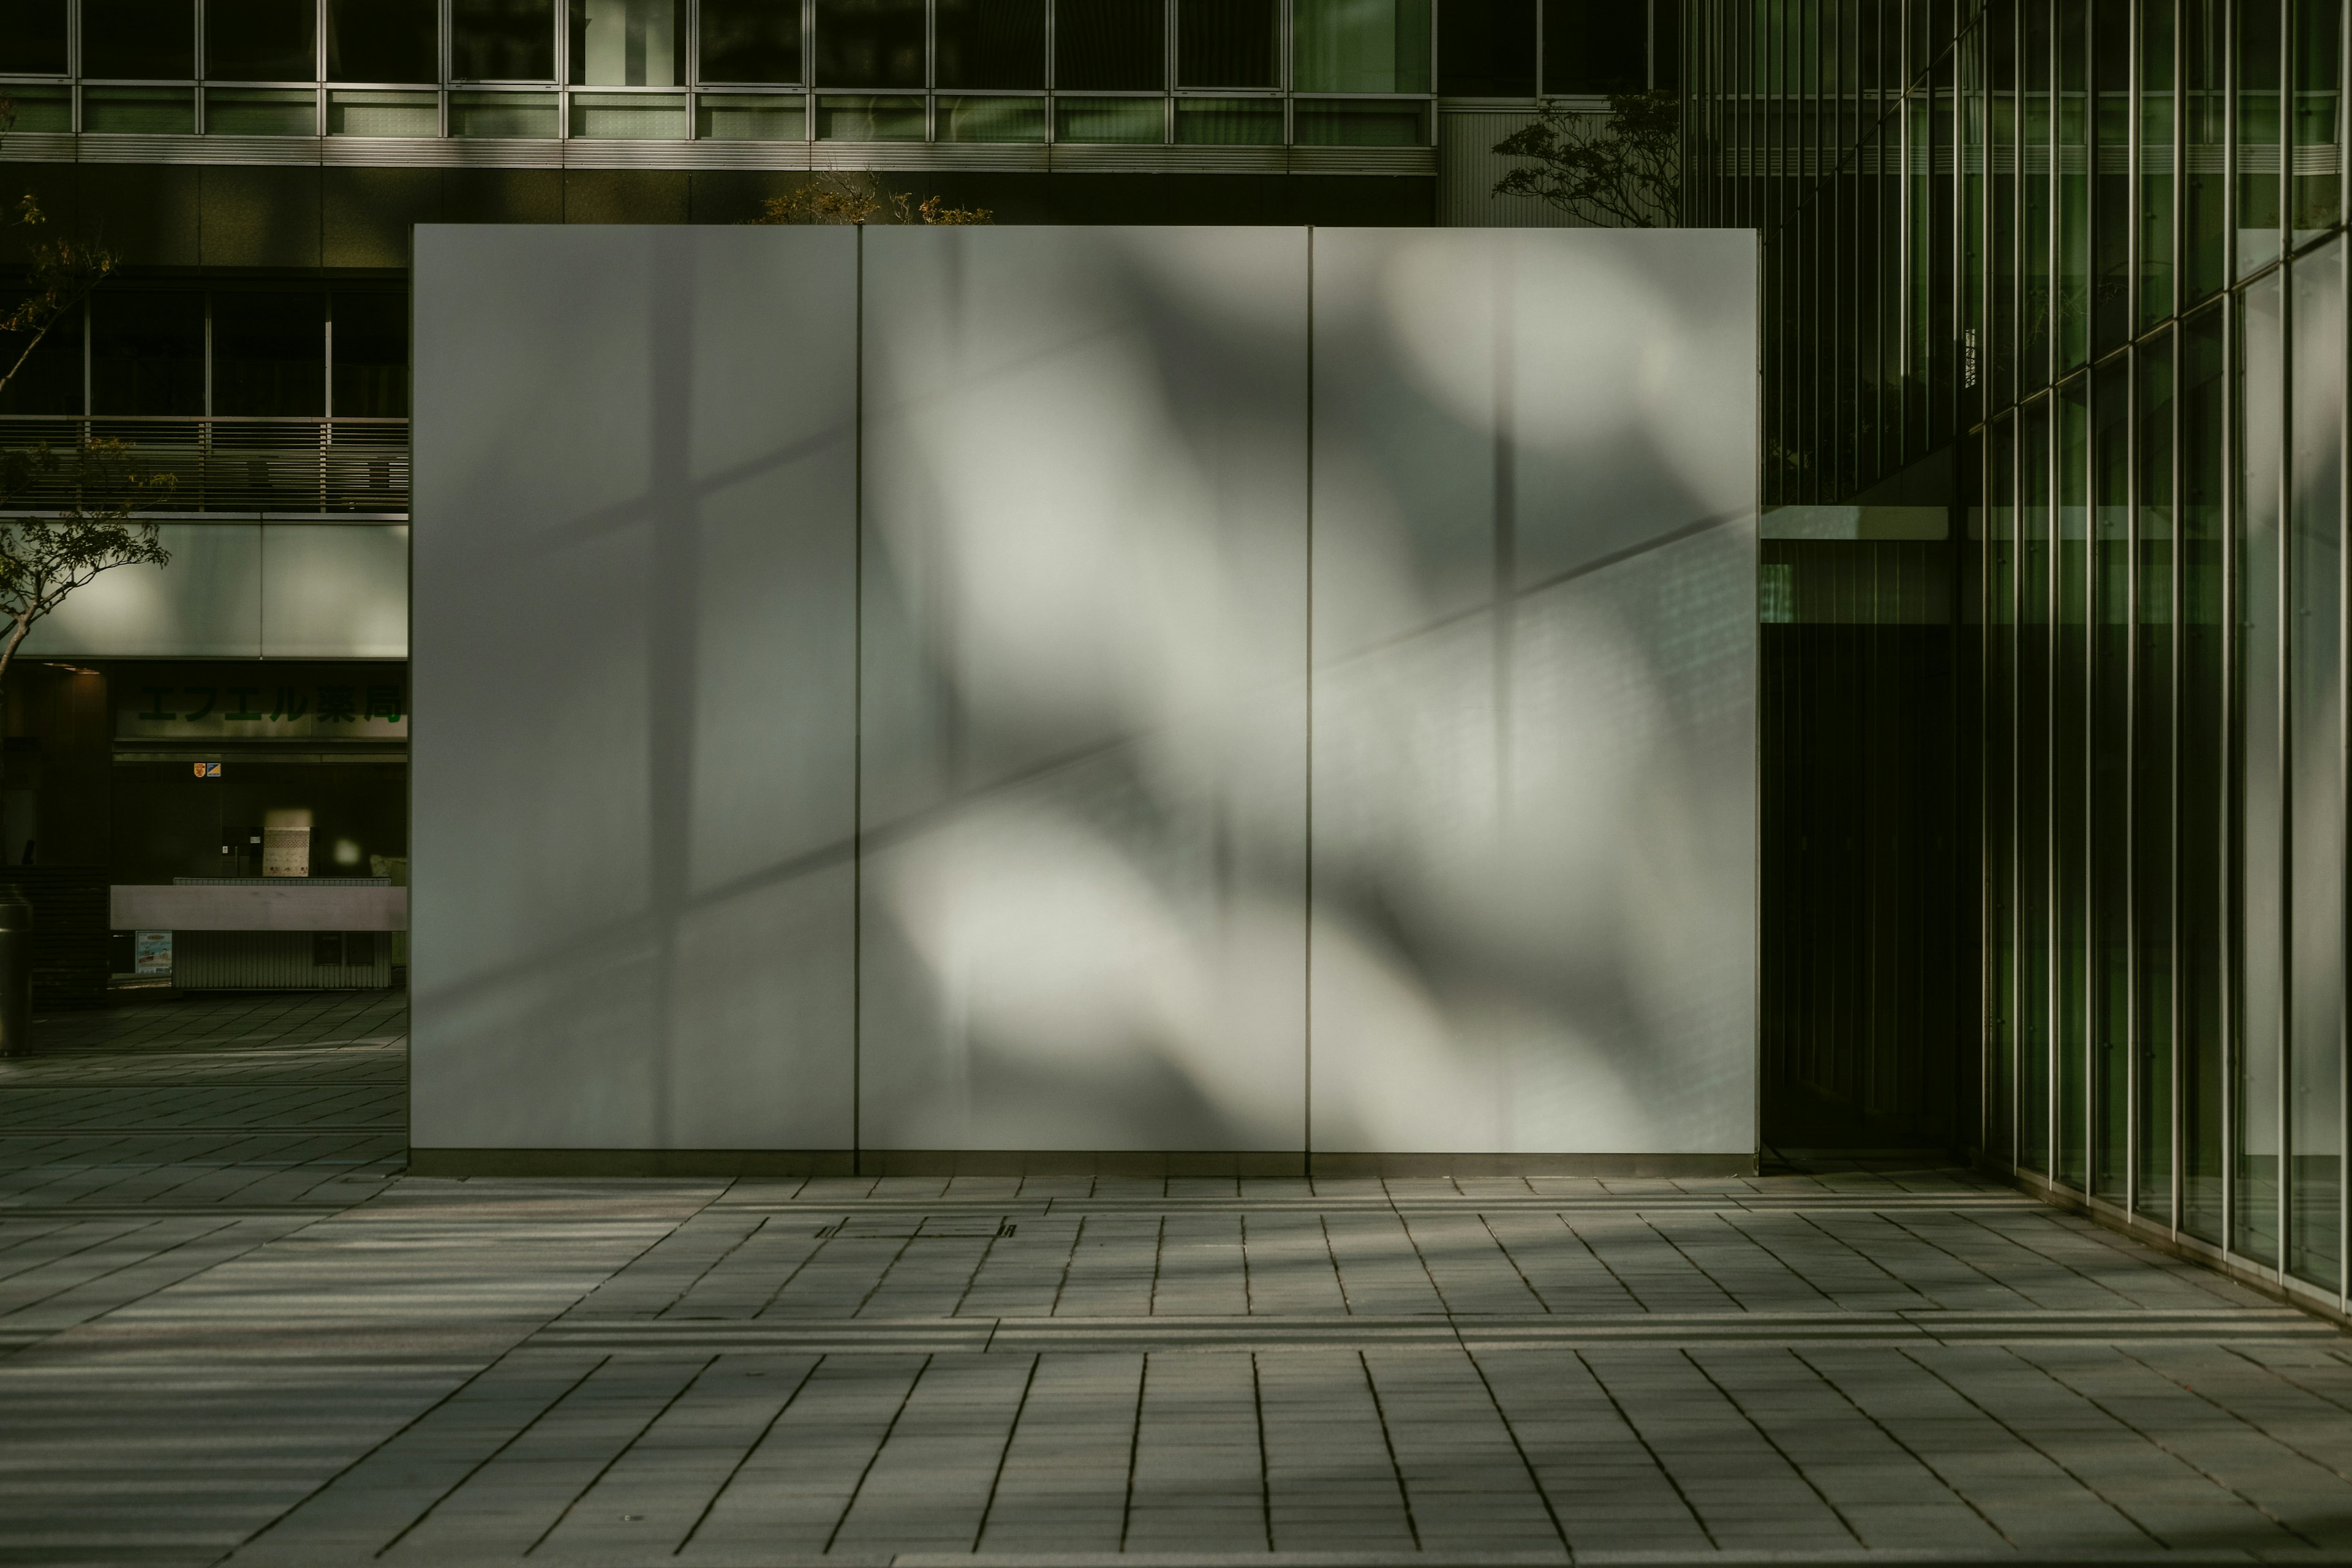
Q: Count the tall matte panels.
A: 3